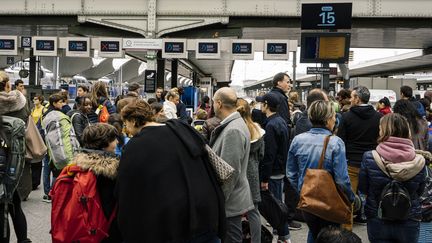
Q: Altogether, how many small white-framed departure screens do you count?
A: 8